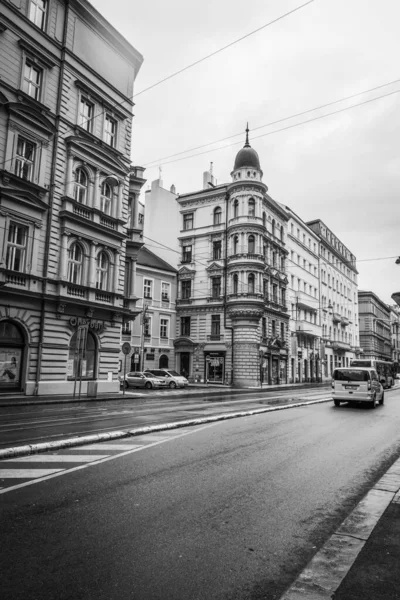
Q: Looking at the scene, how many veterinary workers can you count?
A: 0